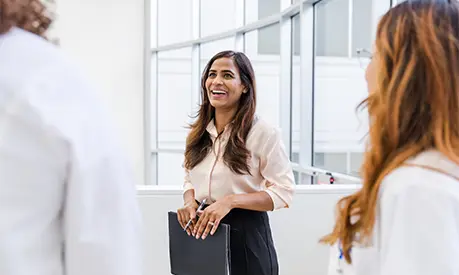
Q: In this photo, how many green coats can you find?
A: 0